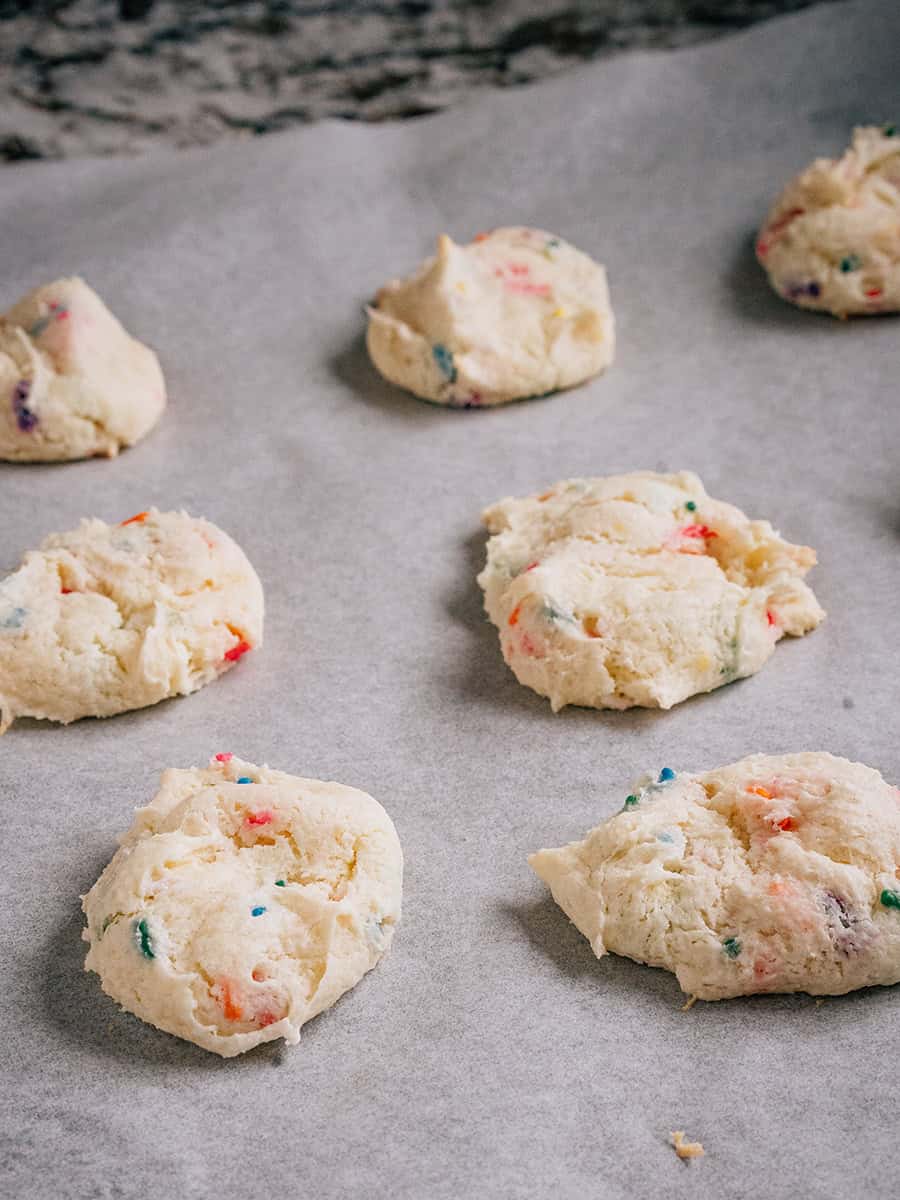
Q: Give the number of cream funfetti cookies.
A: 7